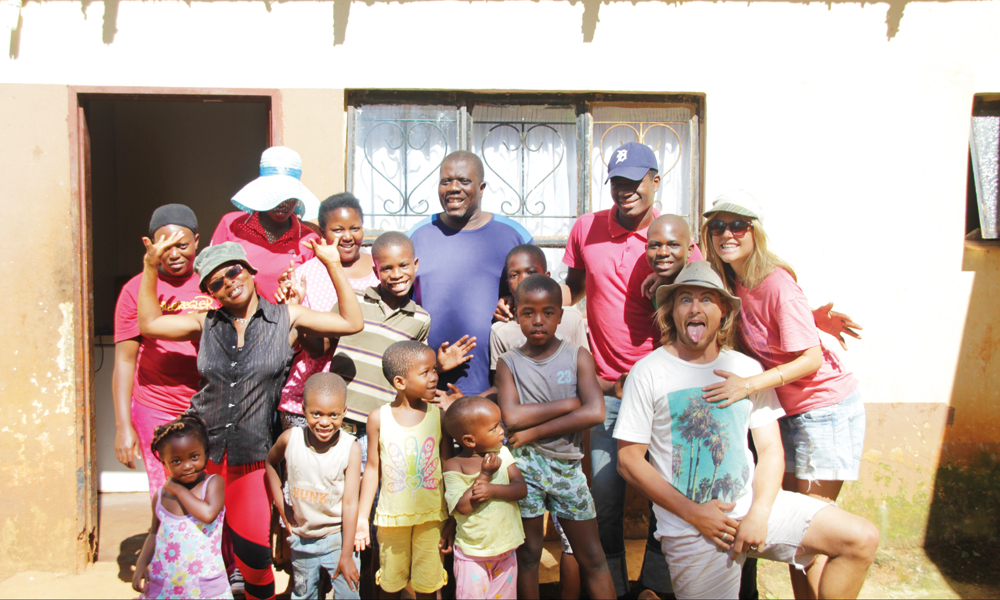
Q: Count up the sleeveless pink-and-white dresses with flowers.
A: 1